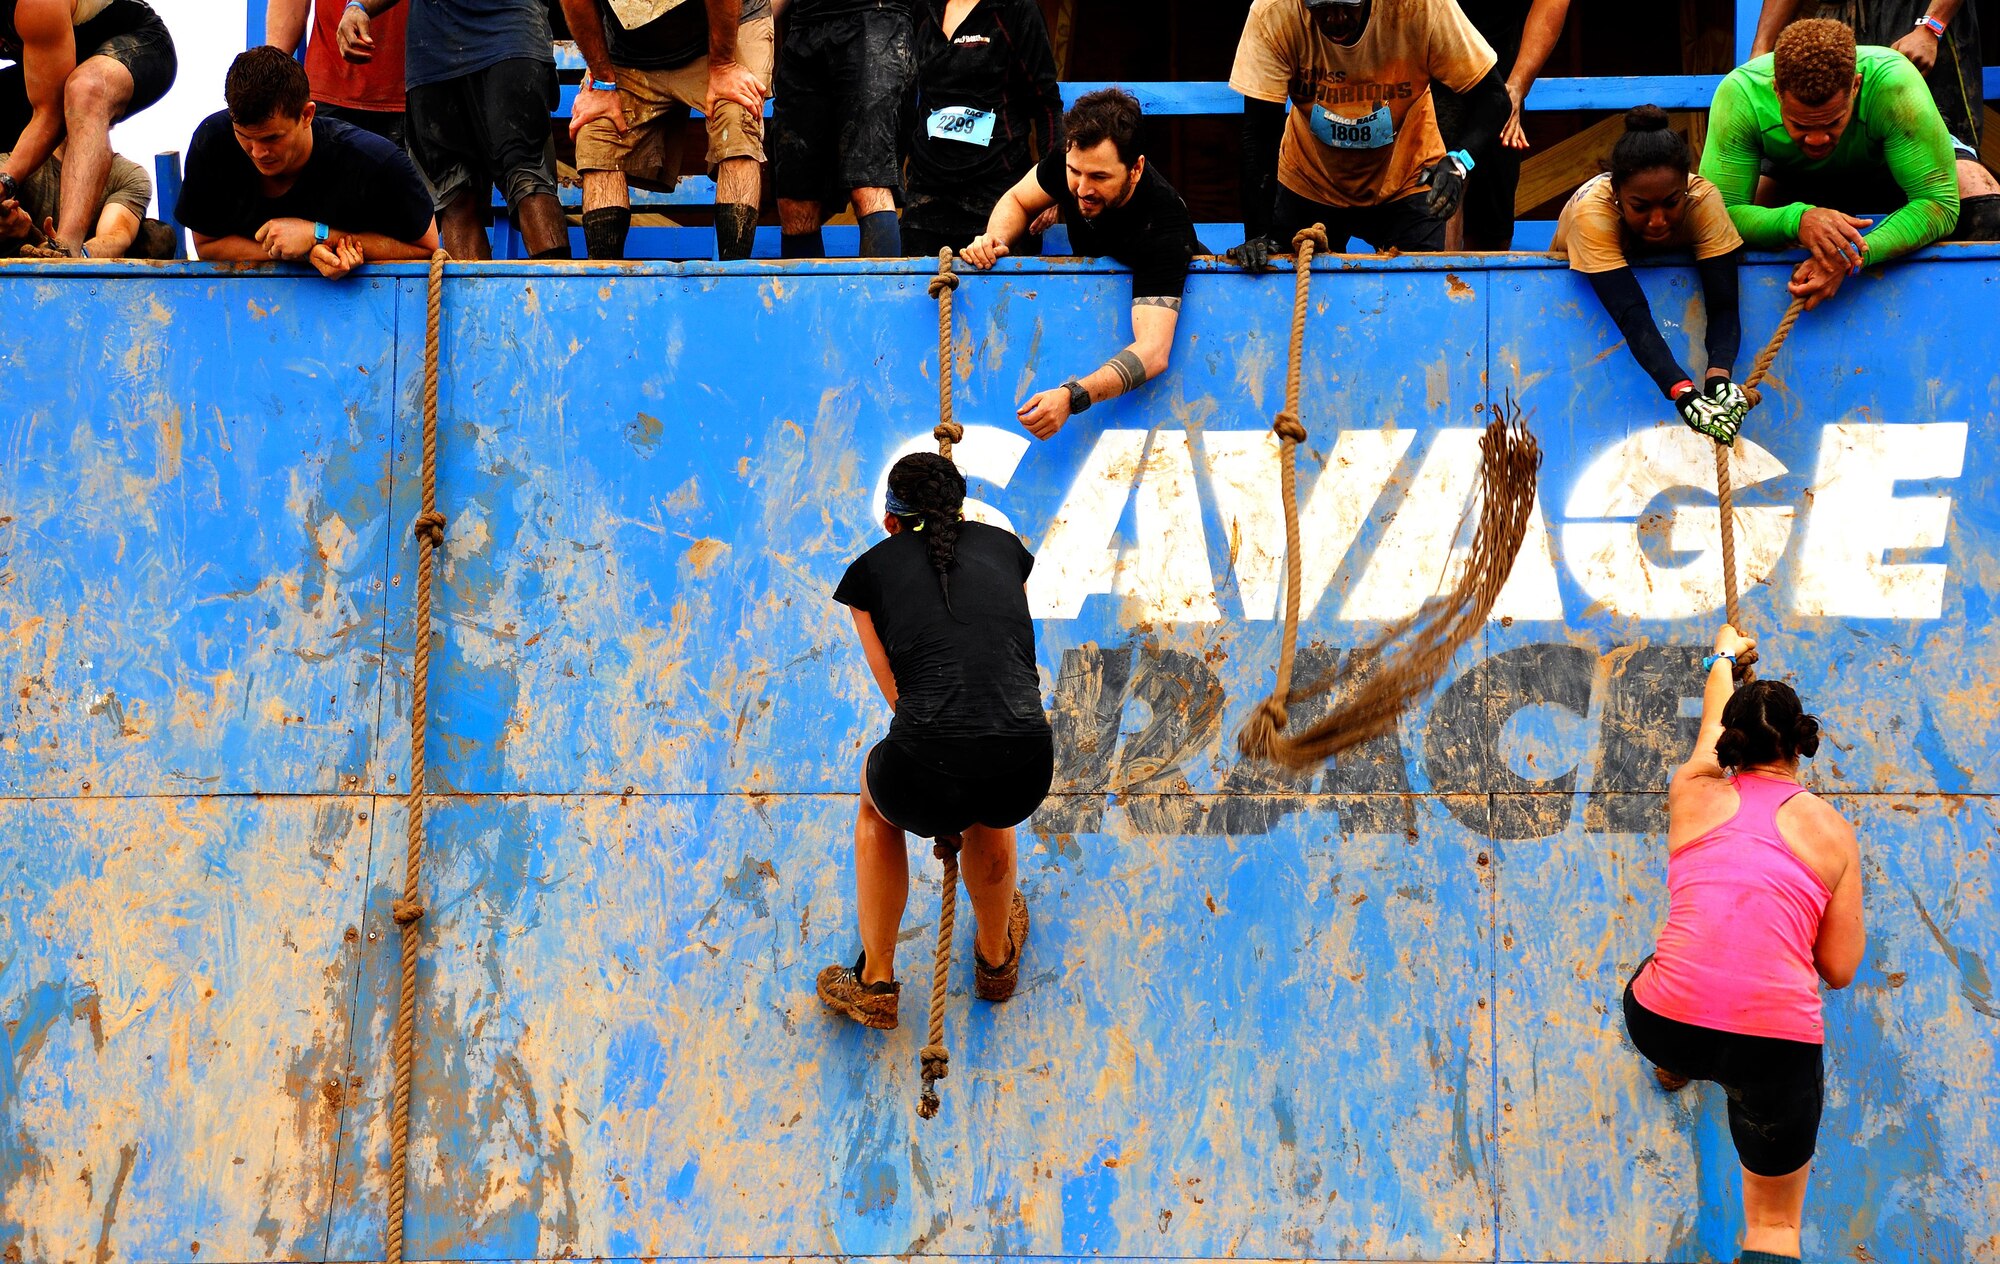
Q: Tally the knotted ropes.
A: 4